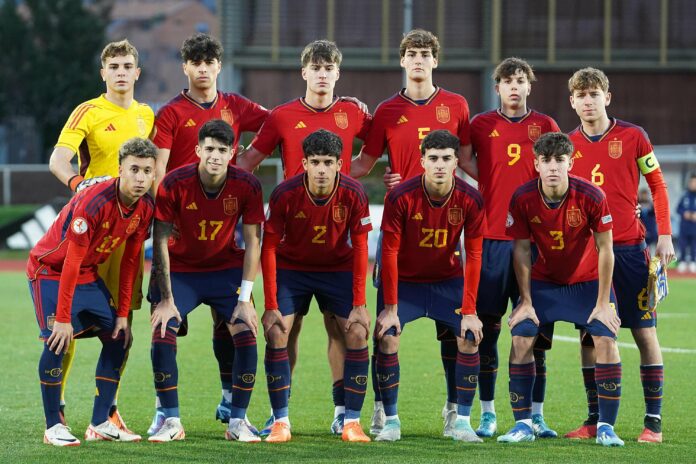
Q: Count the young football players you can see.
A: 11